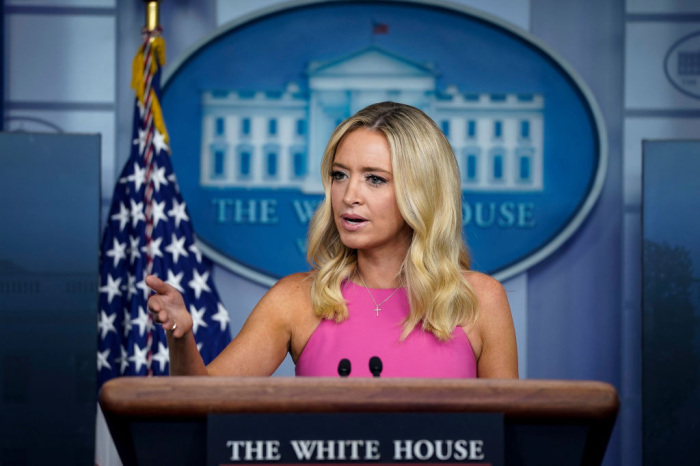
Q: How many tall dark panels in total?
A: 2